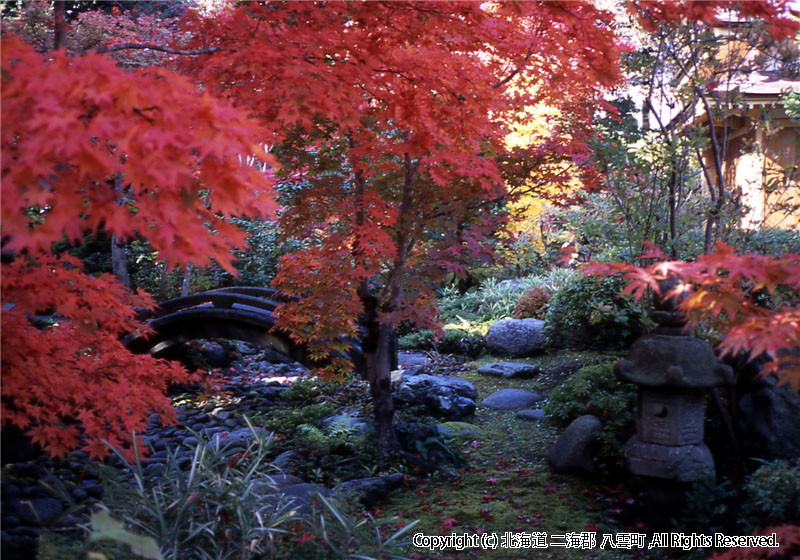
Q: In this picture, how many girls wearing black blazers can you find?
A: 0